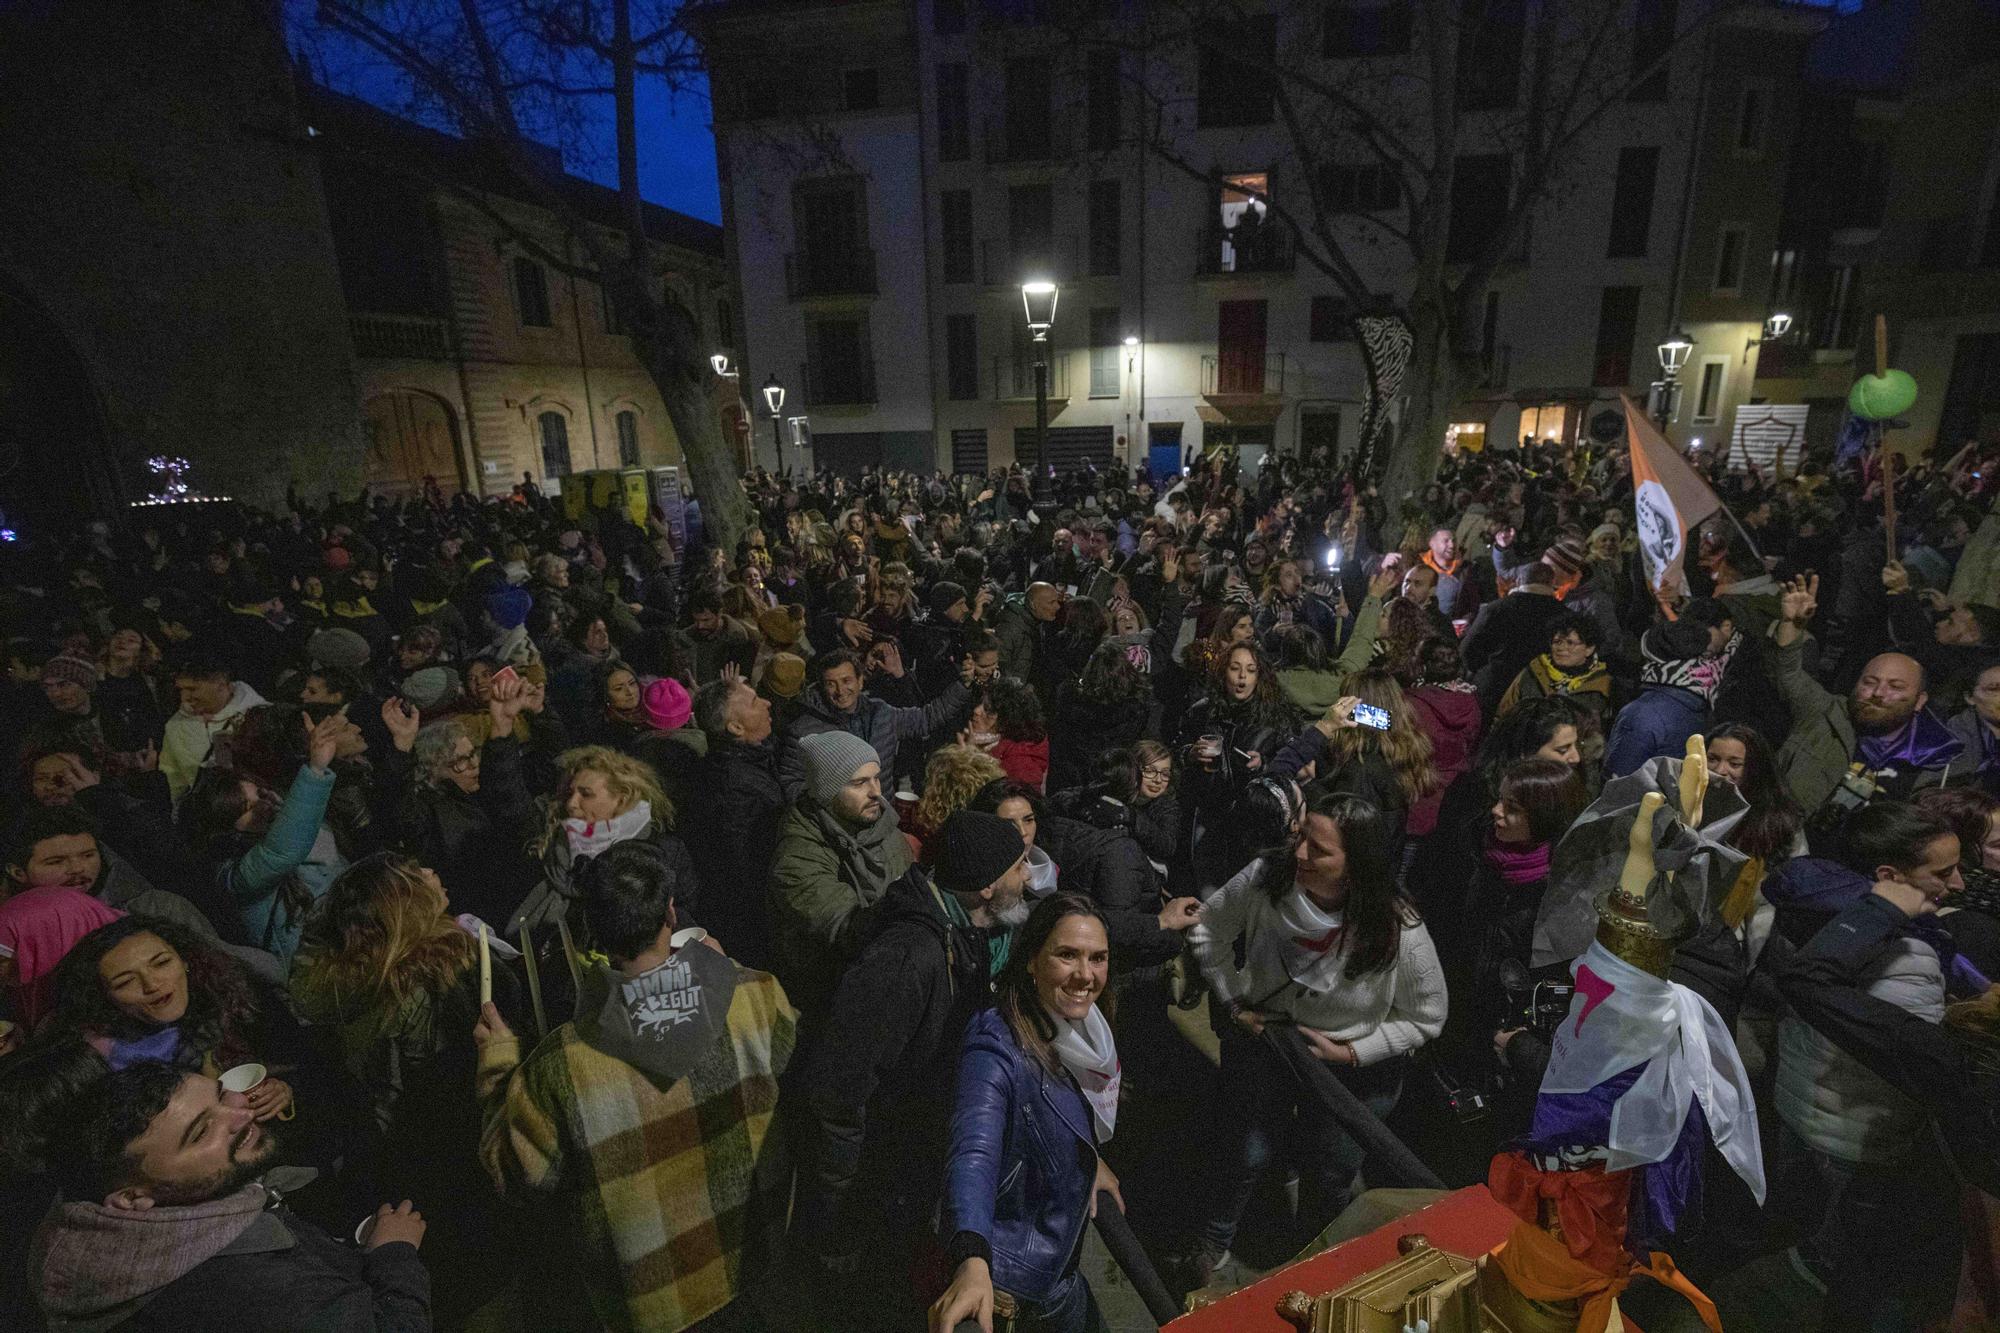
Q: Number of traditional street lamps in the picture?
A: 6